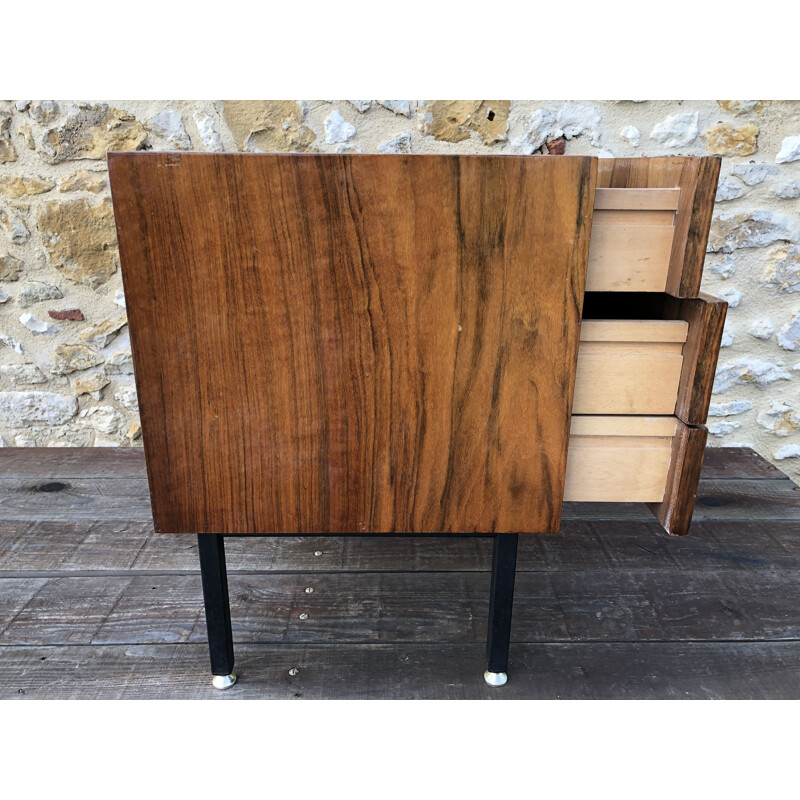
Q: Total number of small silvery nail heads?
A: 4